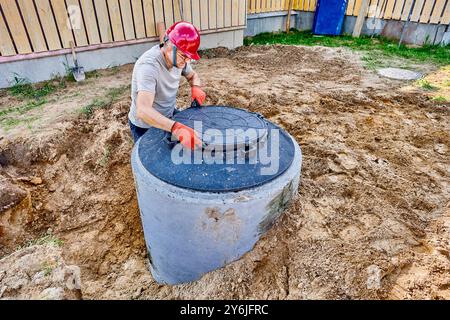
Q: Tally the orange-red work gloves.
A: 2